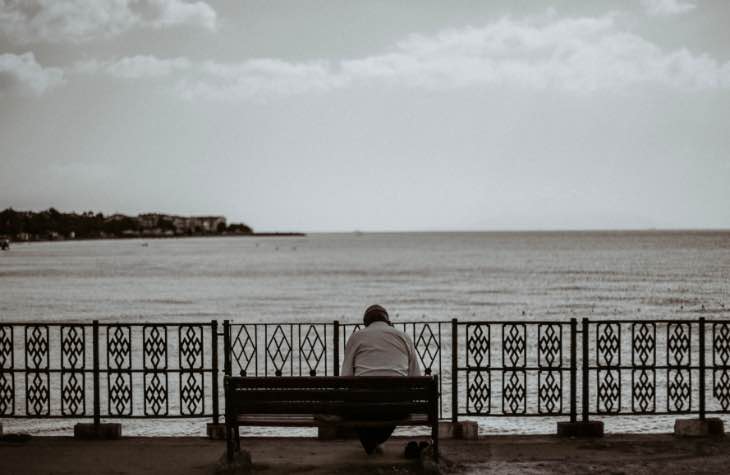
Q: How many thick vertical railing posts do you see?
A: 8